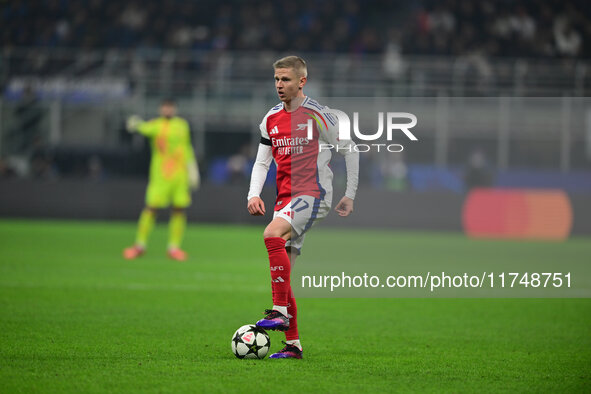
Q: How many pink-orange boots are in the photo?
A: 2